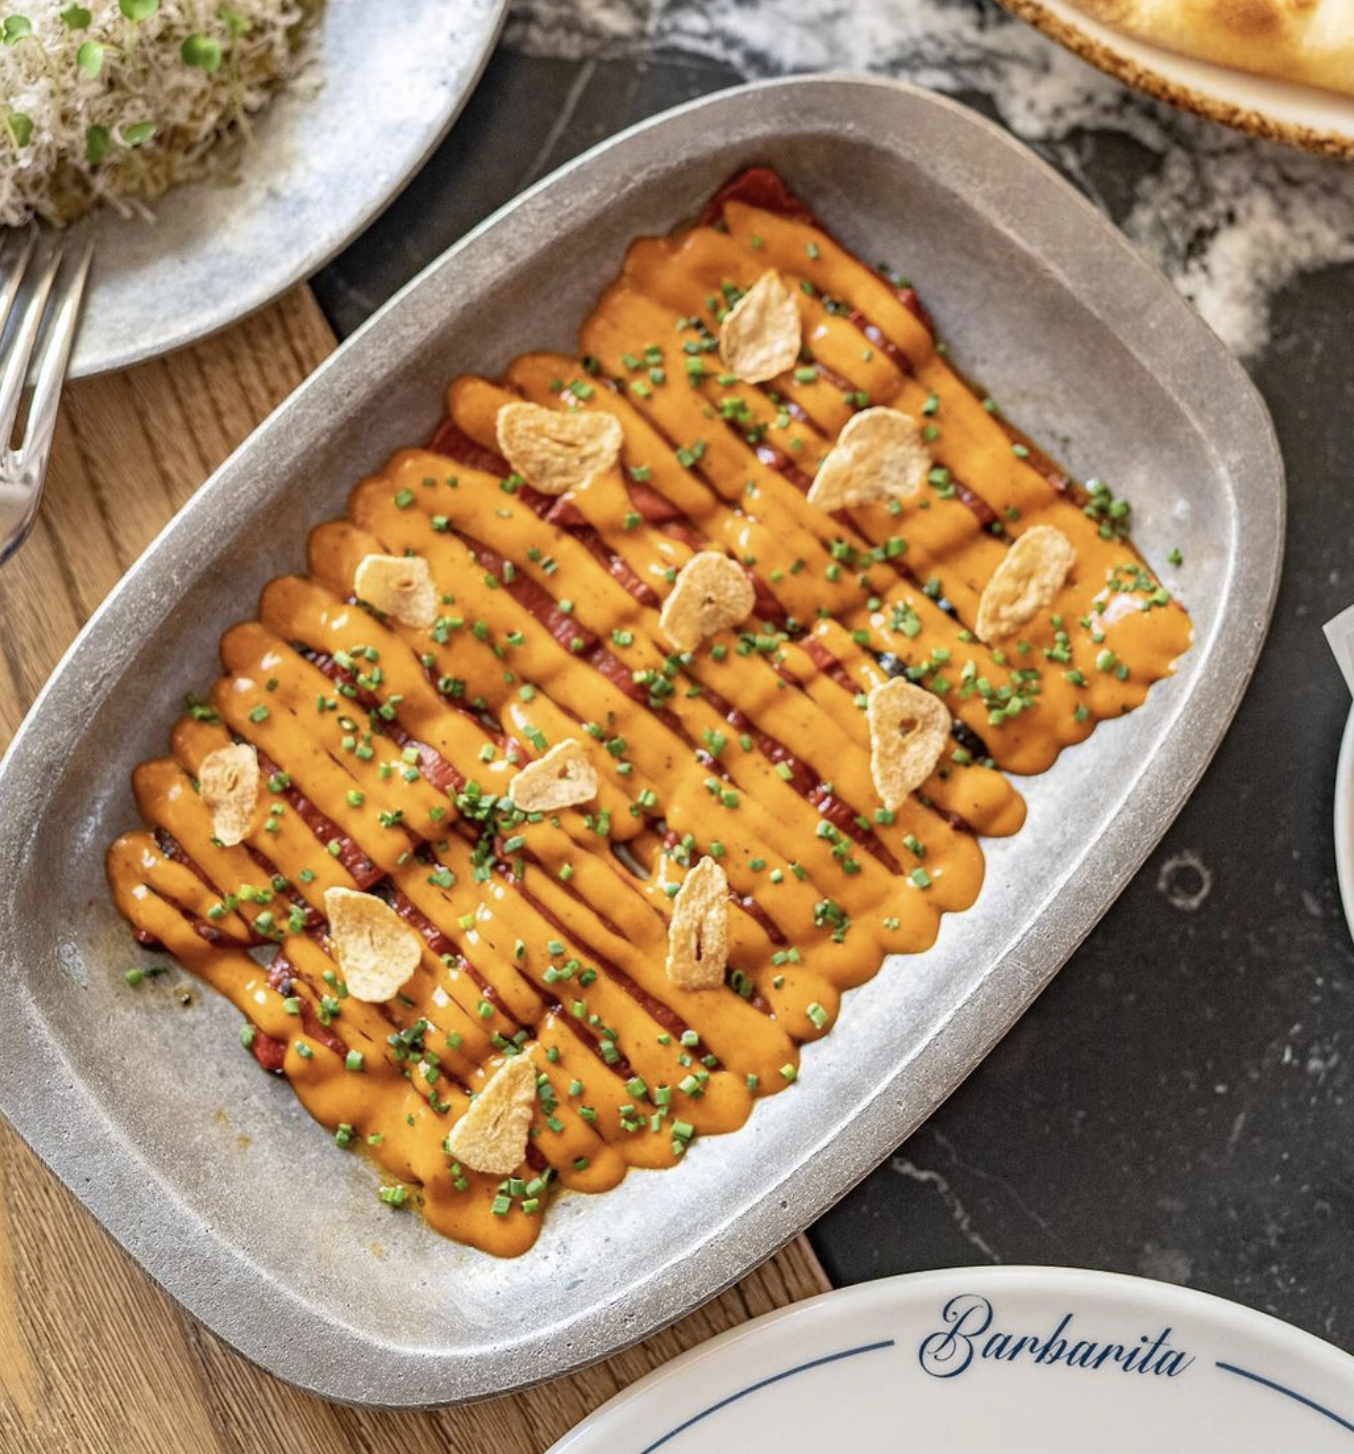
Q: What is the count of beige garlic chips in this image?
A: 12